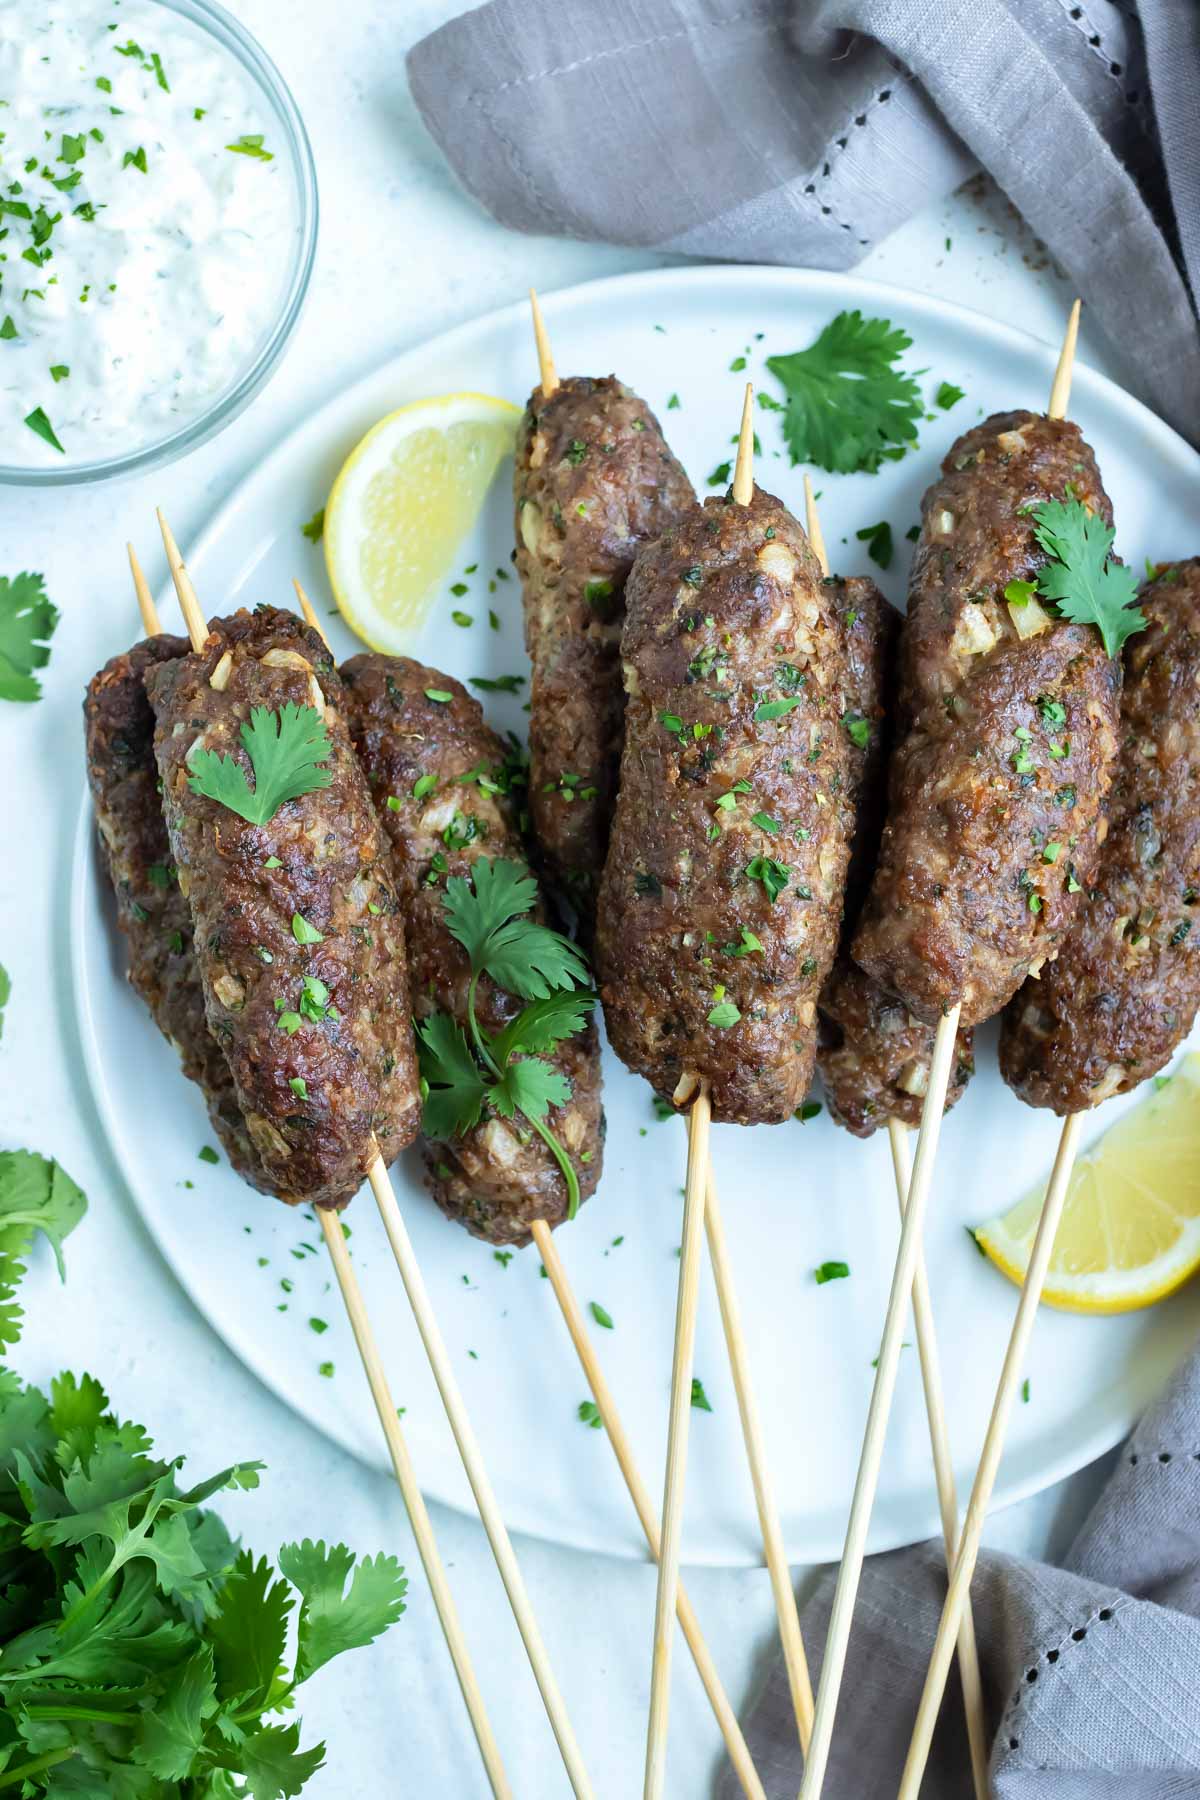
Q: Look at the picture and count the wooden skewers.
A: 8